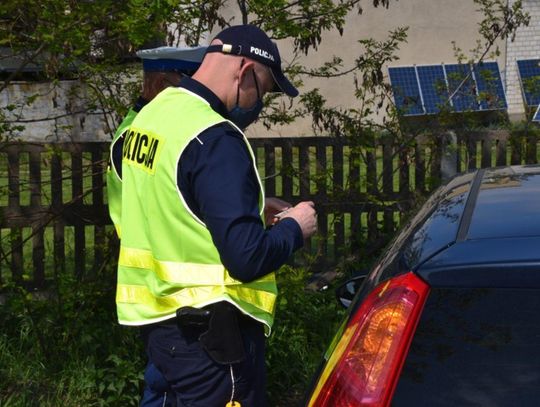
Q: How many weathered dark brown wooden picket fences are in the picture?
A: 1